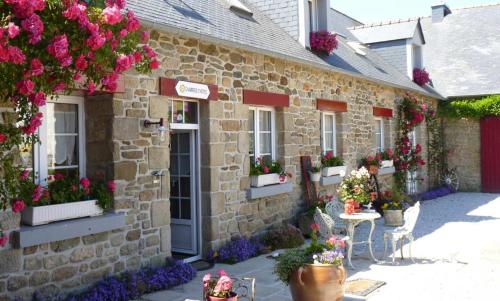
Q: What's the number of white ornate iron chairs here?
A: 3